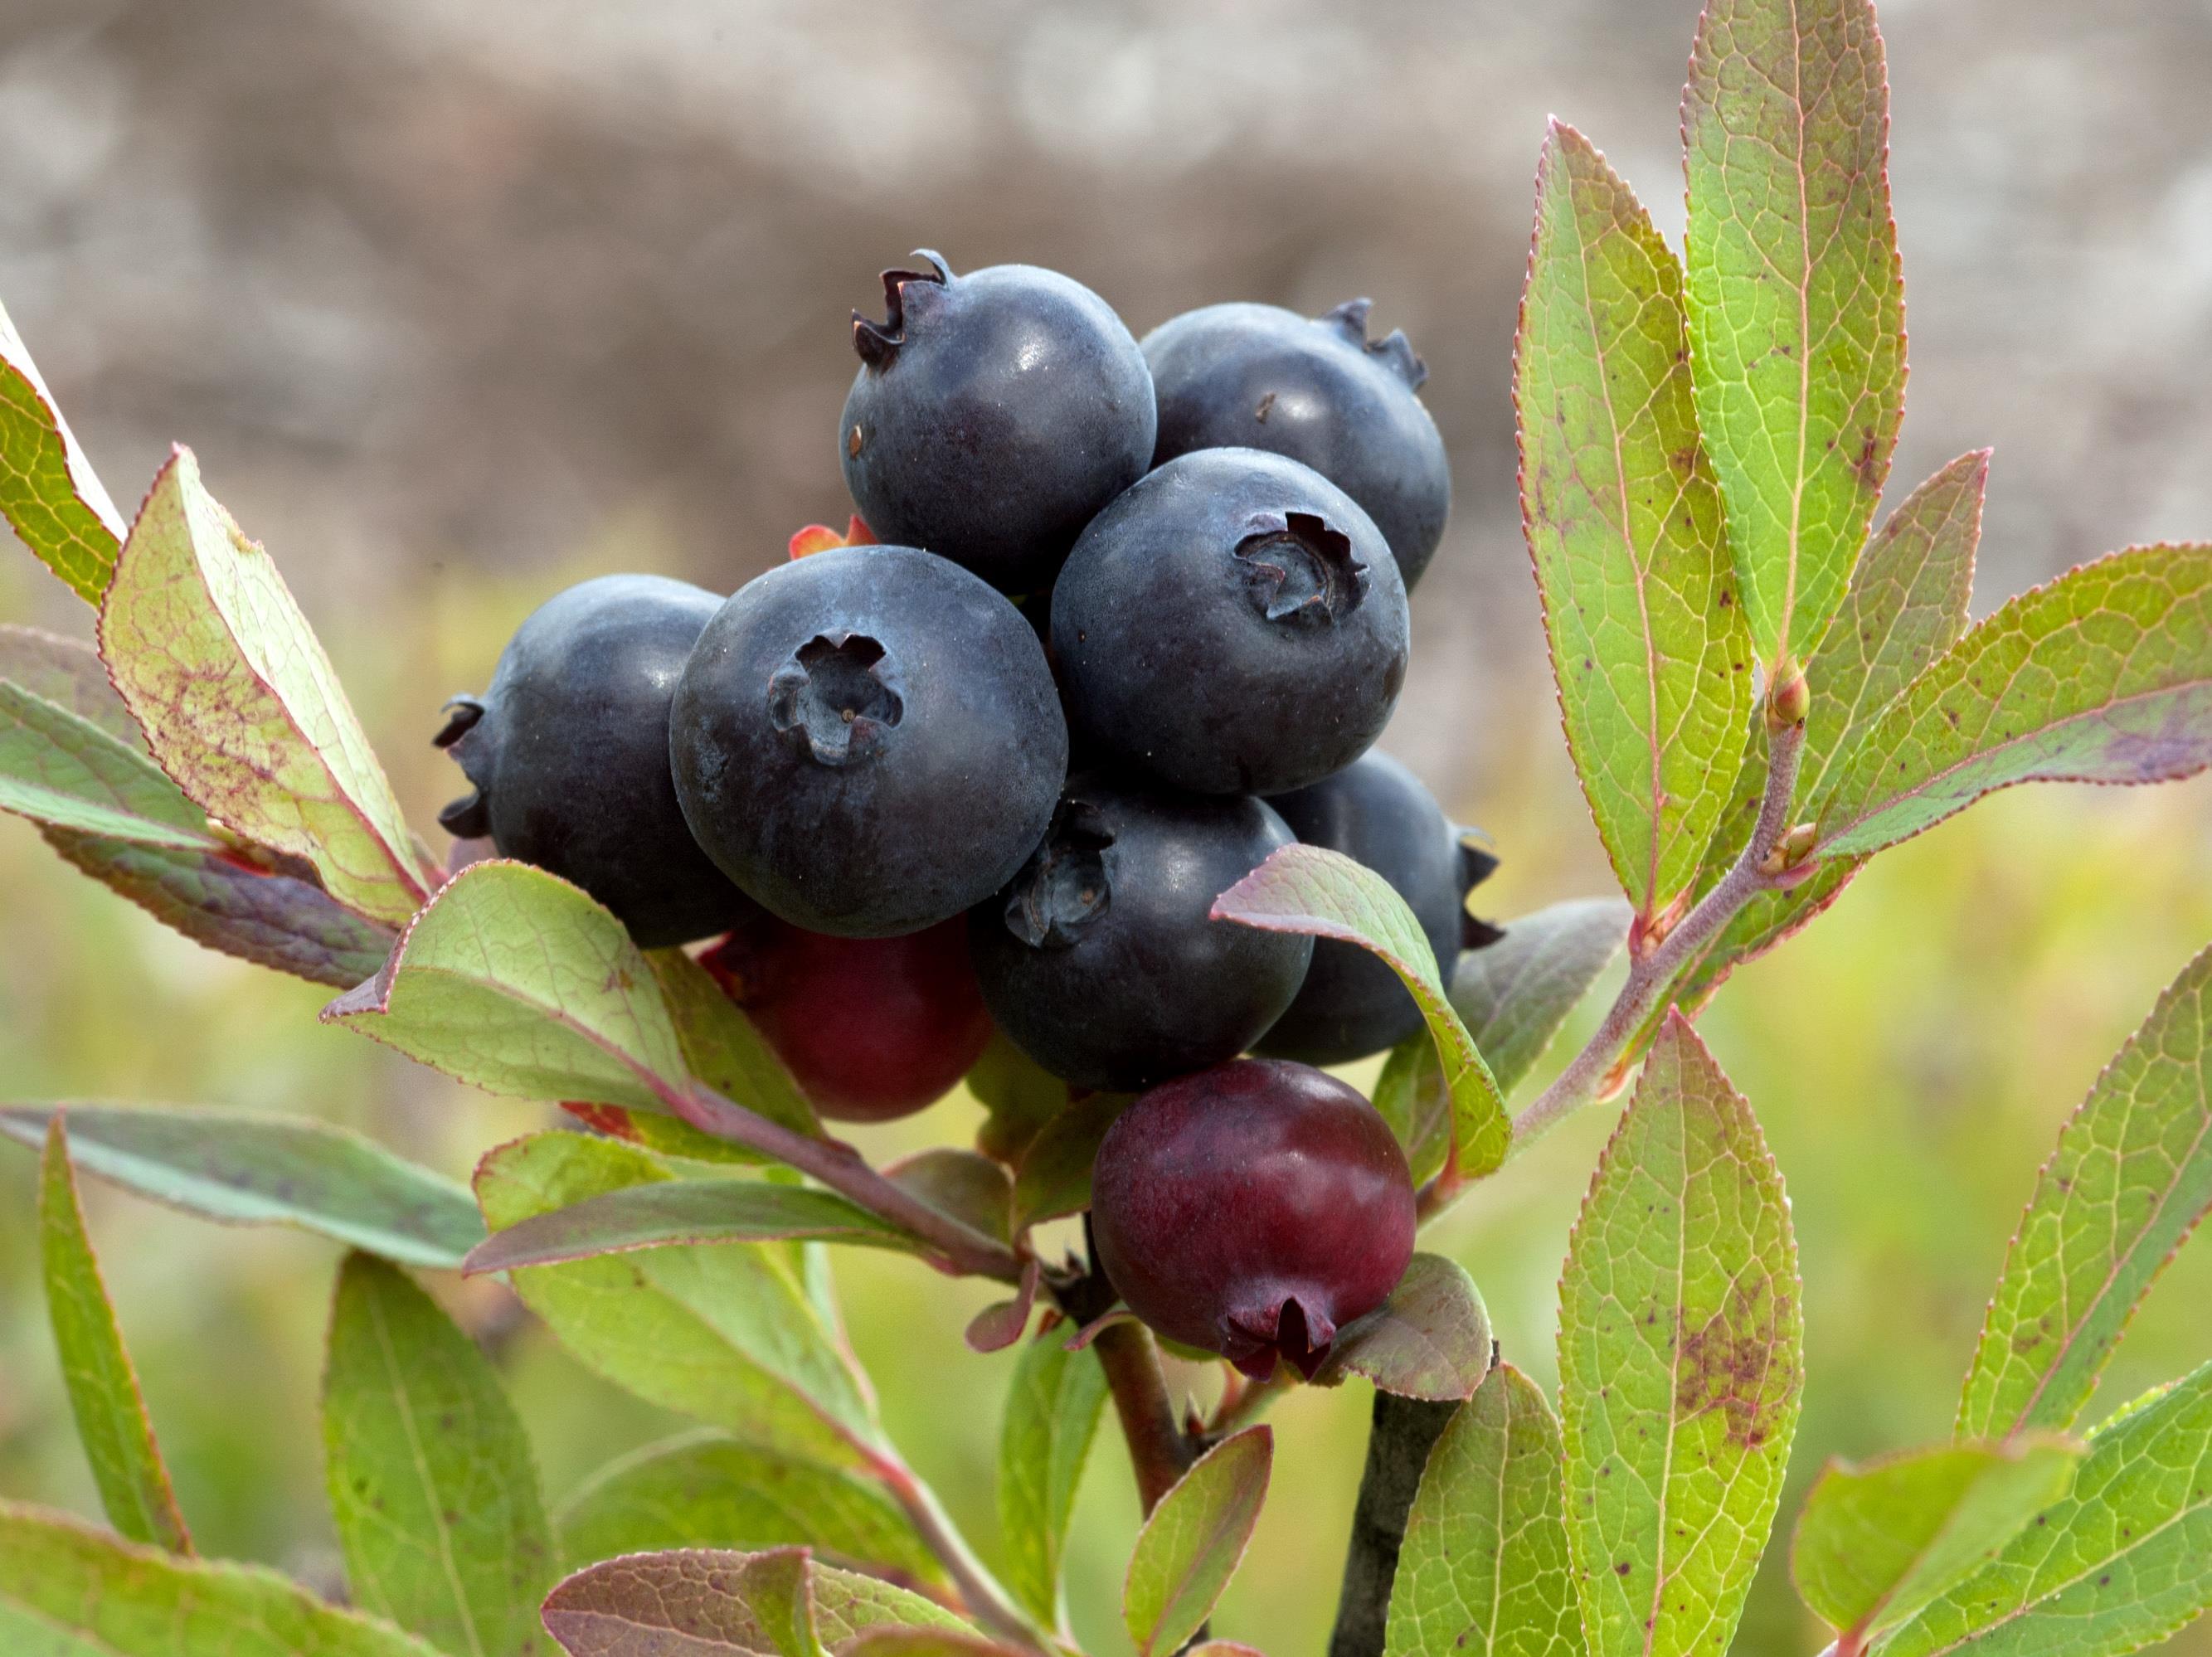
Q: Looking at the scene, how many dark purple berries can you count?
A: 7